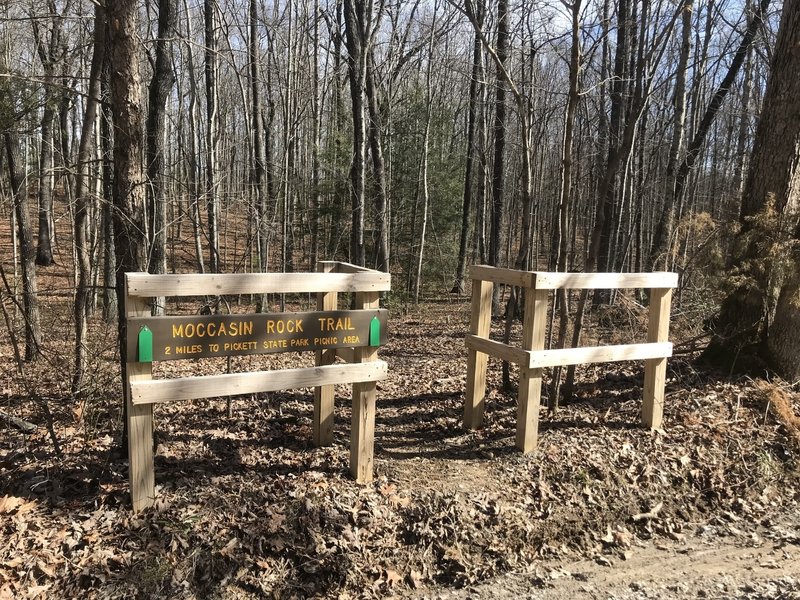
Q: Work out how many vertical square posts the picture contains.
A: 6